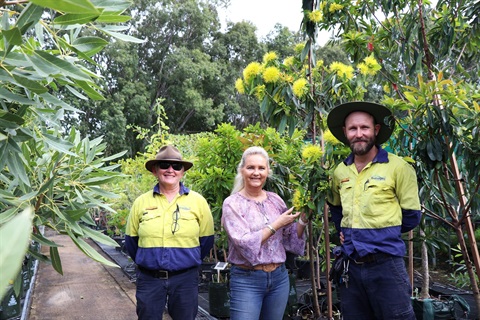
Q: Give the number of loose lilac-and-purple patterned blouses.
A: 1